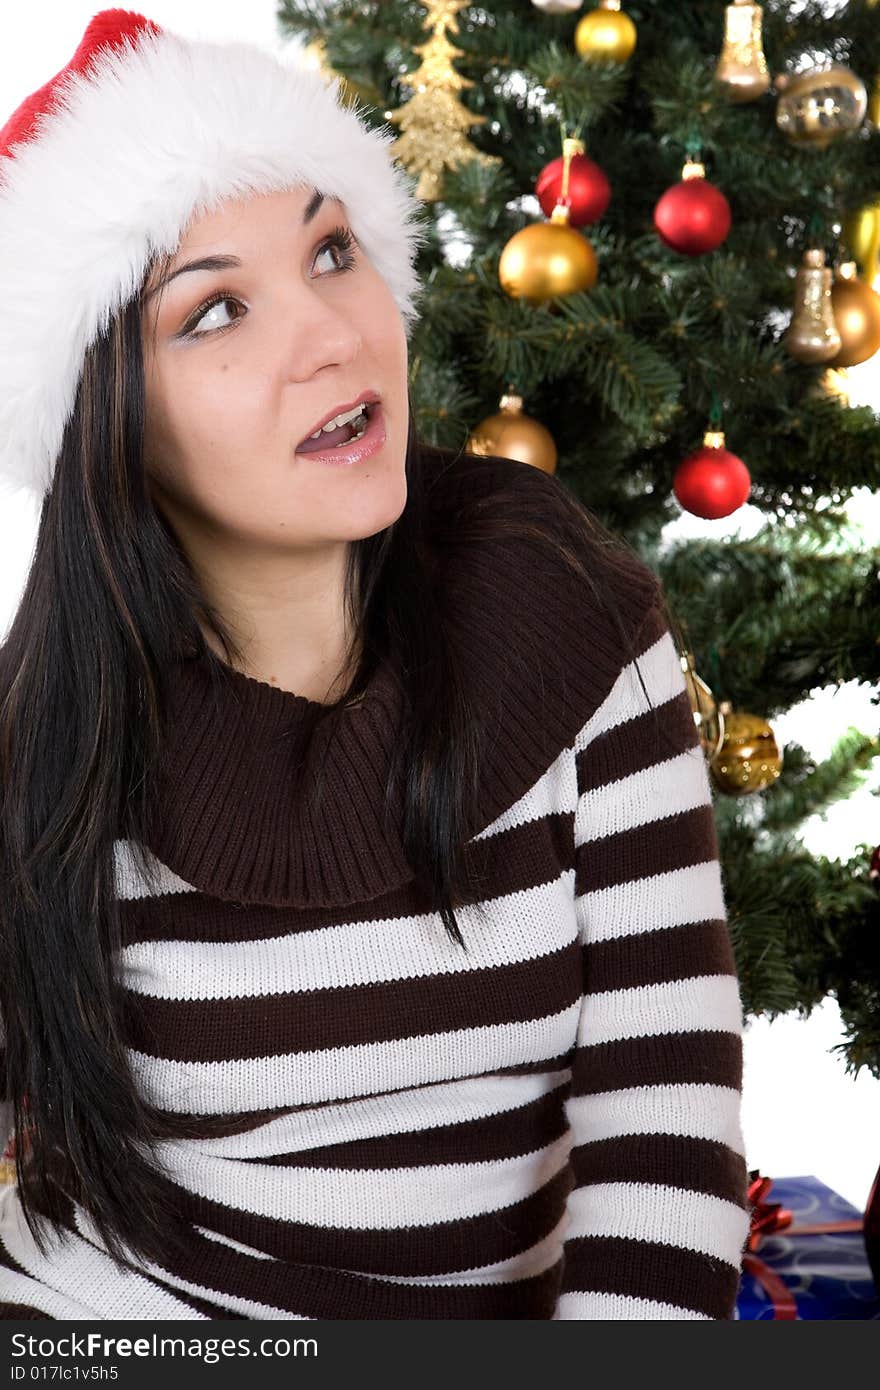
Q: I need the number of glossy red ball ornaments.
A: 3